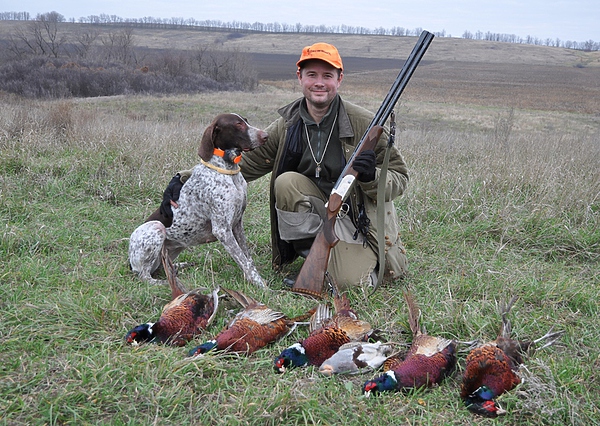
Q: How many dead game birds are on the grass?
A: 6